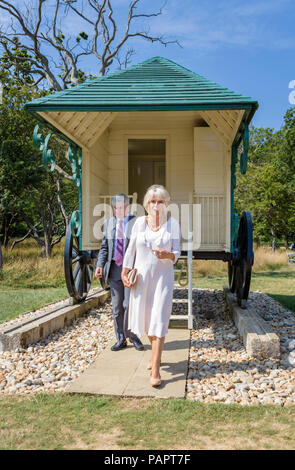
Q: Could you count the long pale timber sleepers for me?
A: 2